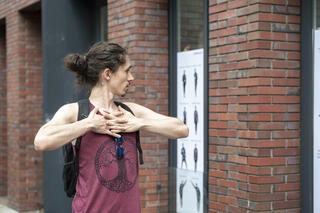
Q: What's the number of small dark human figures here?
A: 8